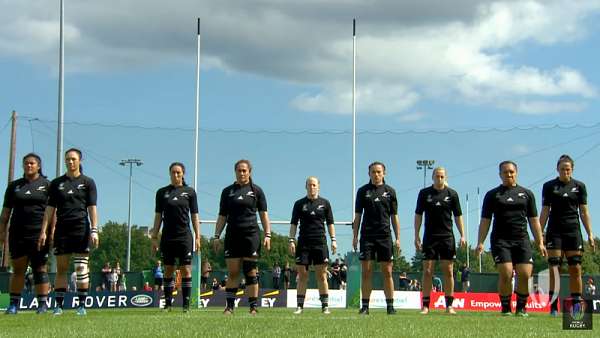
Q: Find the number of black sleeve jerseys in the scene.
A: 9